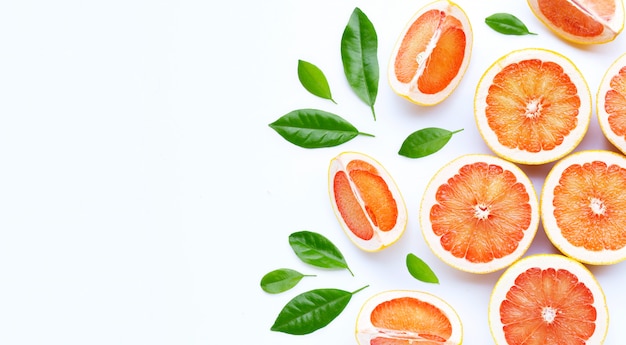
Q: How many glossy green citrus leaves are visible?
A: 9